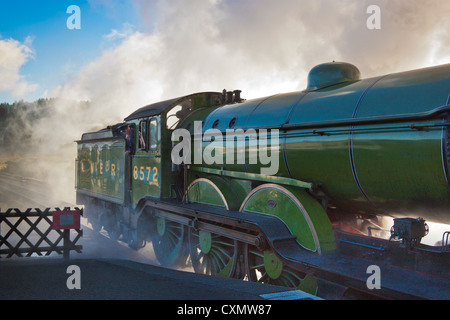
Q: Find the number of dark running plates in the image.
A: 1